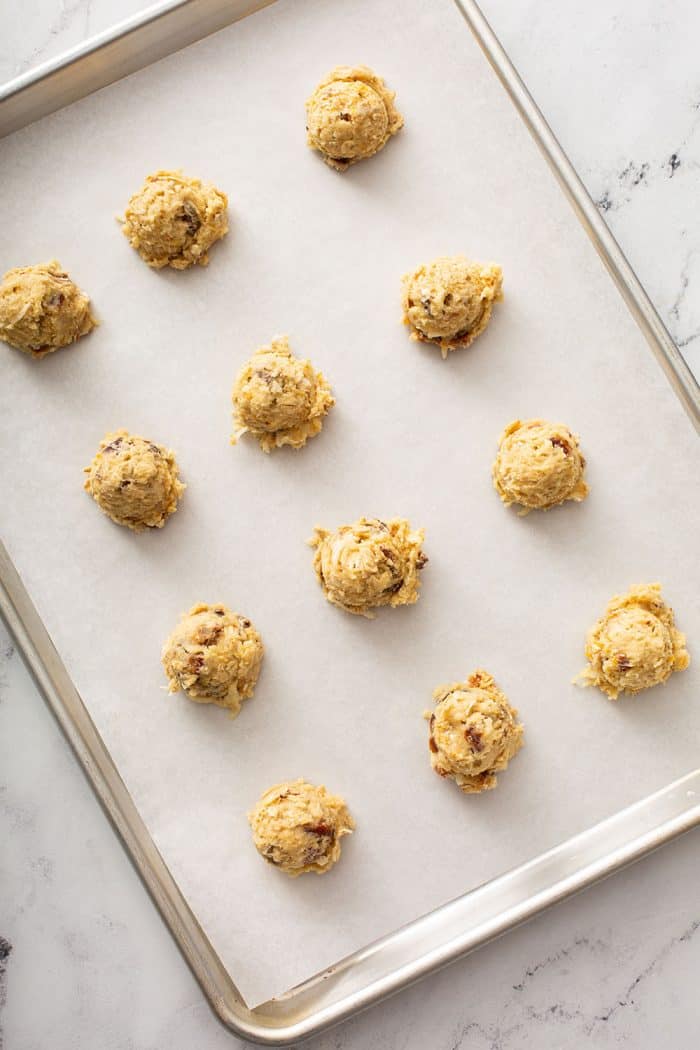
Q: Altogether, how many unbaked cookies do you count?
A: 12